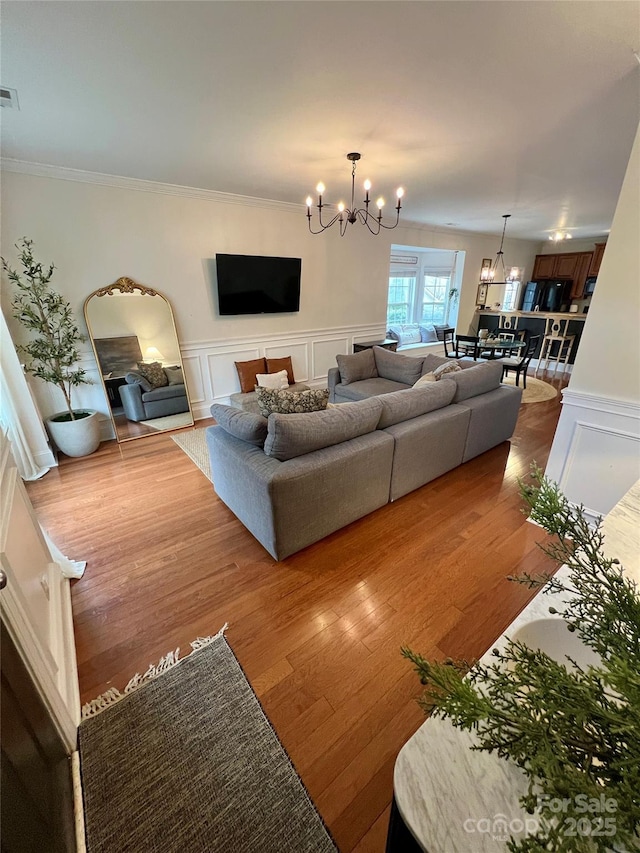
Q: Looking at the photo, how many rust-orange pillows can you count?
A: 2